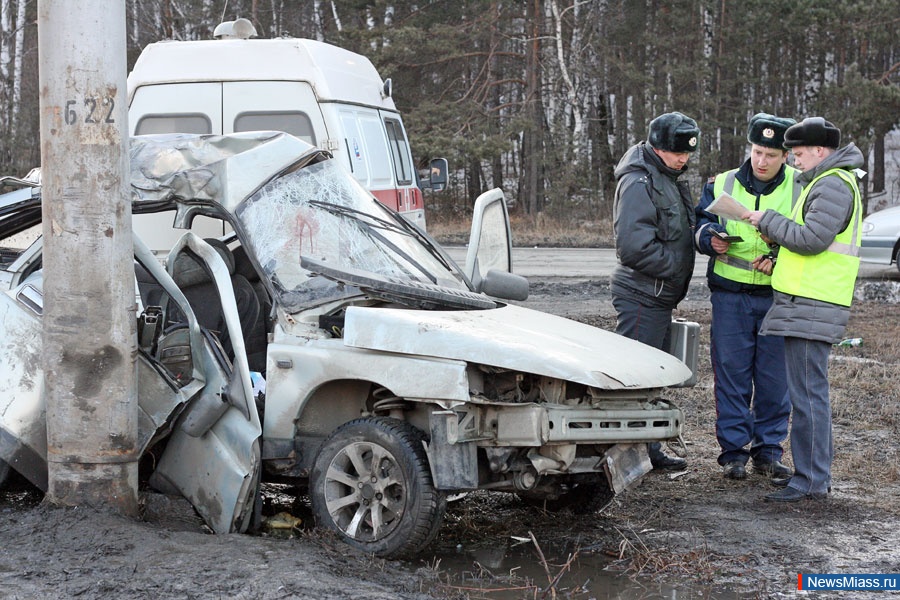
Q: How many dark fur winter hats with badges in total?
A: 2